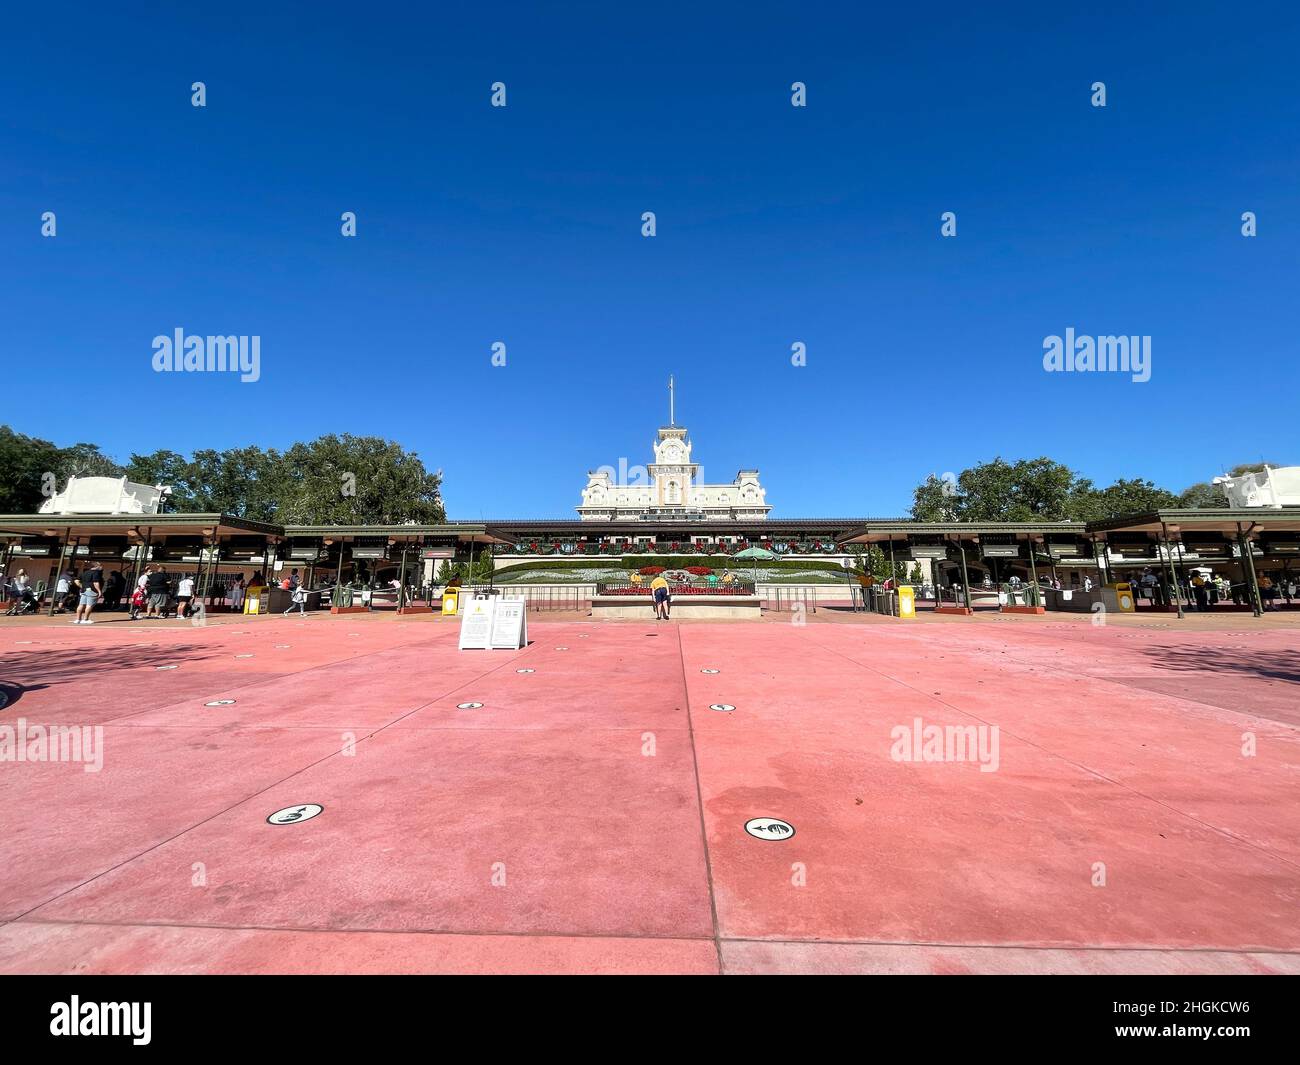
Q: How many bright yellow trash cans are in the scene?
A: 4